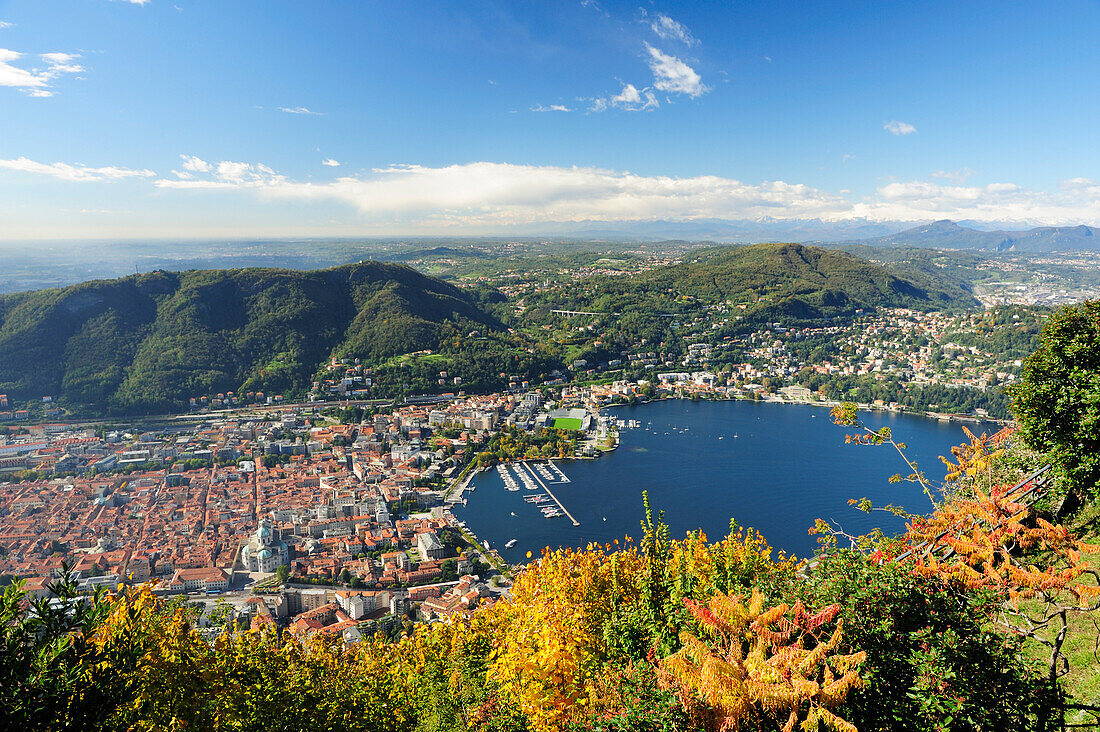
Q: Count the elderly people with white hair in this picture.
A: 0